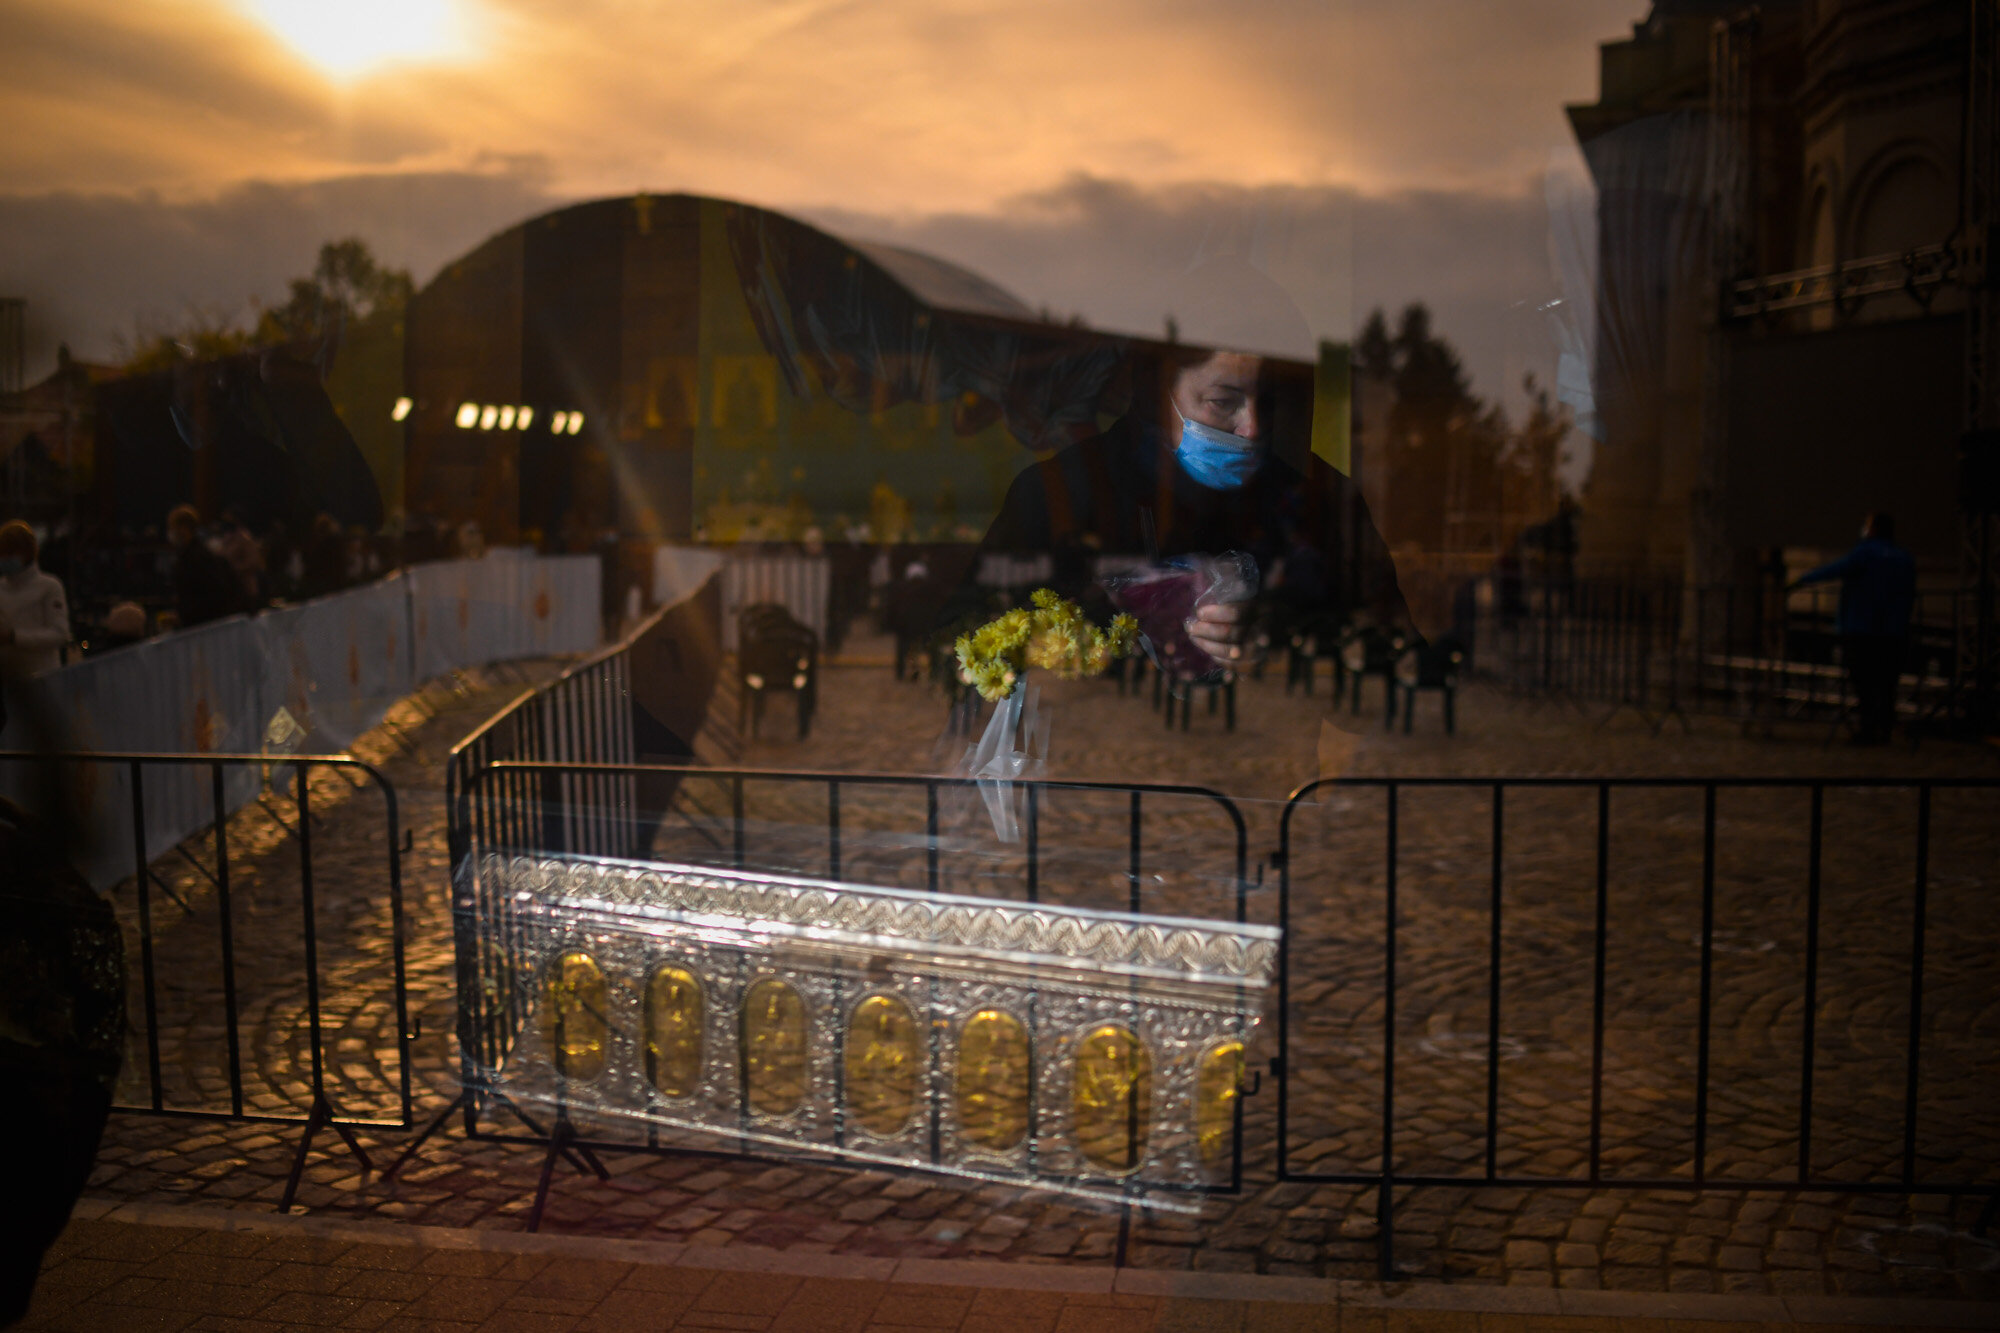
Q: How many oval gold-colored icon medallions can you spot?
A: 7